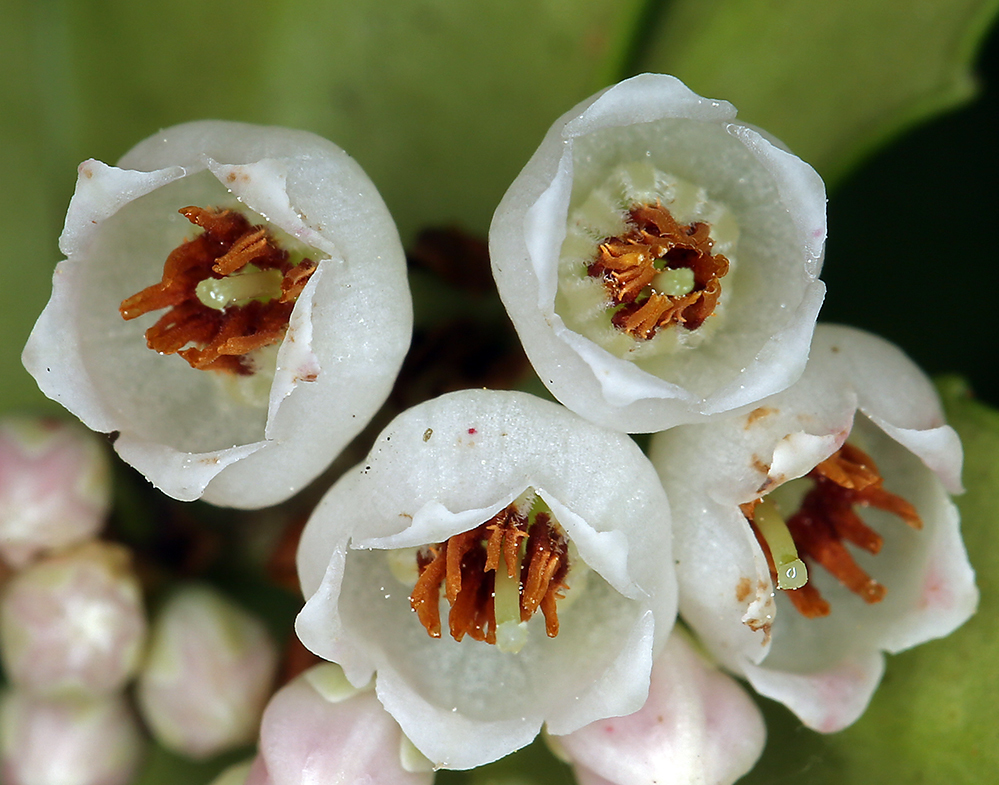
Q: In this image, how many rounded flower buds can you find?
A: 6